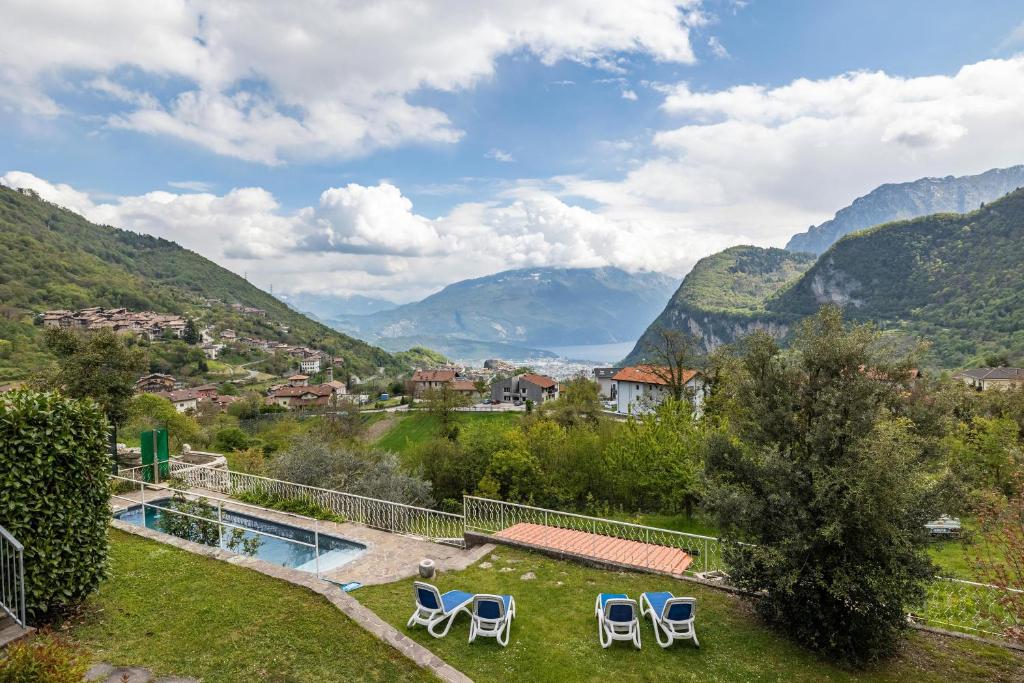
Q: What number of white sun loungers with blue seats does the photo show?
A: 4